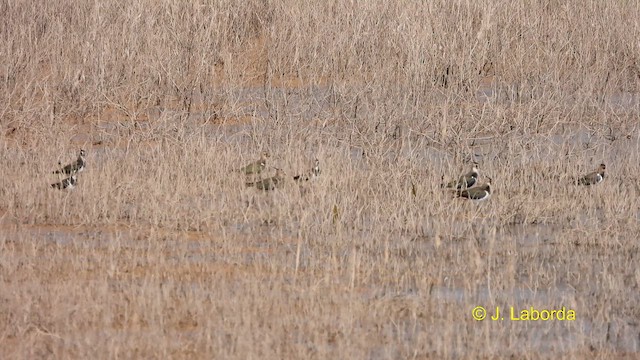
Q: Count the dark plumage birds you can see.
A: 8